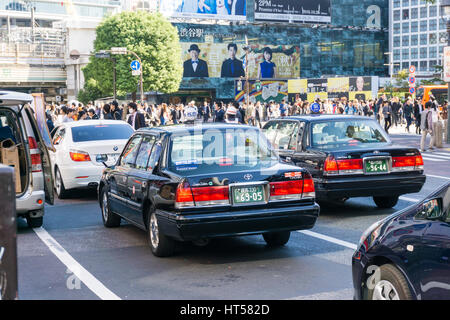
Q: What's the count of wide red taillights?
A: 4